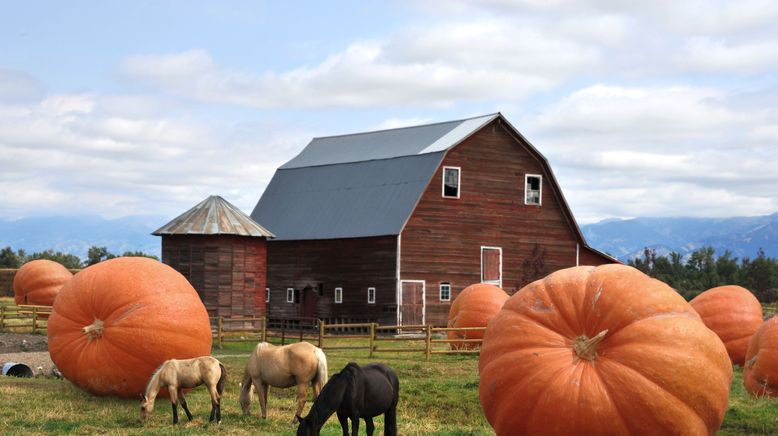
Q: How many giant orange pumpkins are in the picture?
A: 6